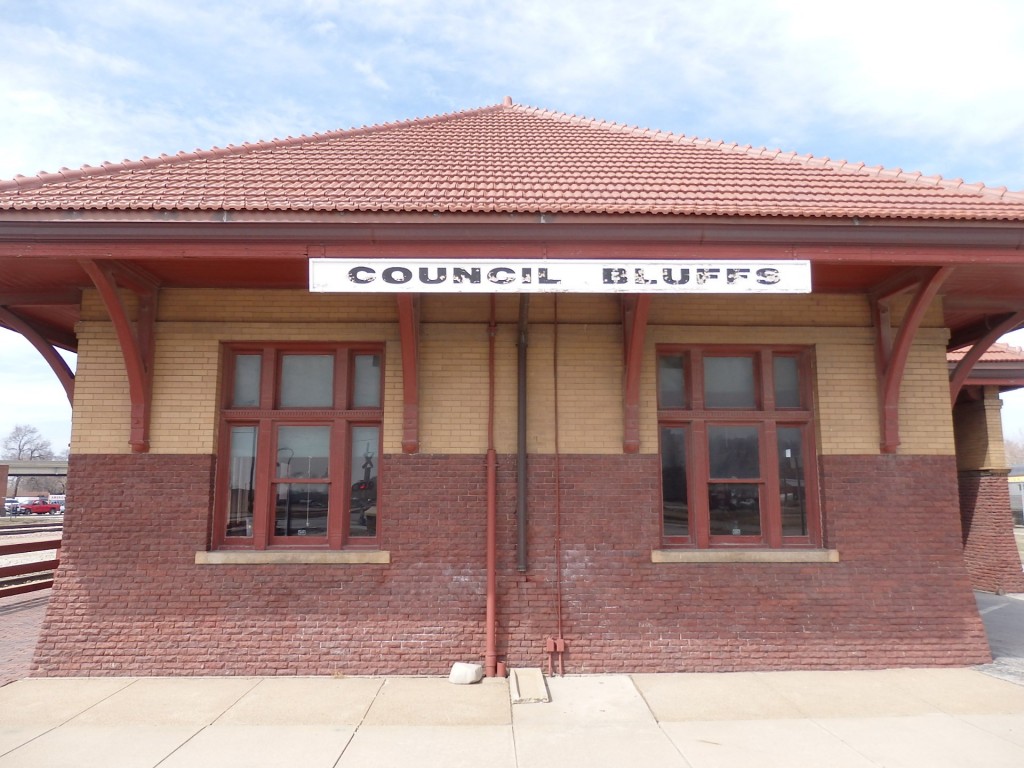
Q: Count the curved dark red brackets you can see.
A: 6